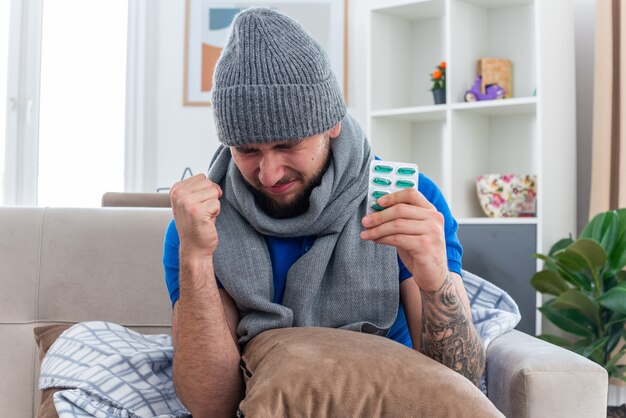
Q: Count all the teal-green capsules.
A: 6